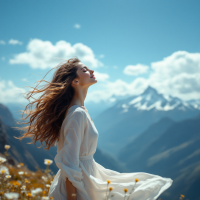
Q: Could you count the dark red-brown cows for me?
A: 0